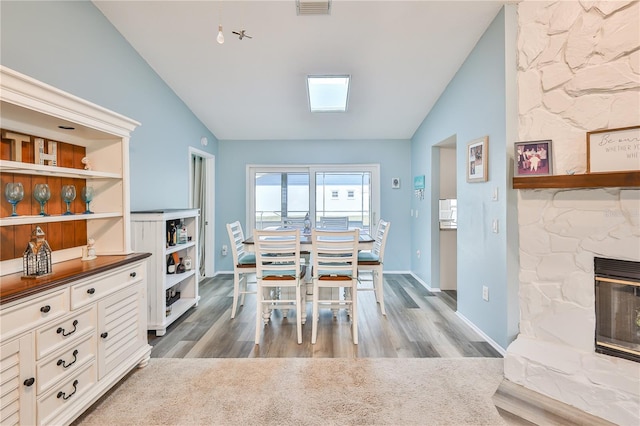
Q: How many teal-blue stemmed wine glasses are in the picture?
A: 4